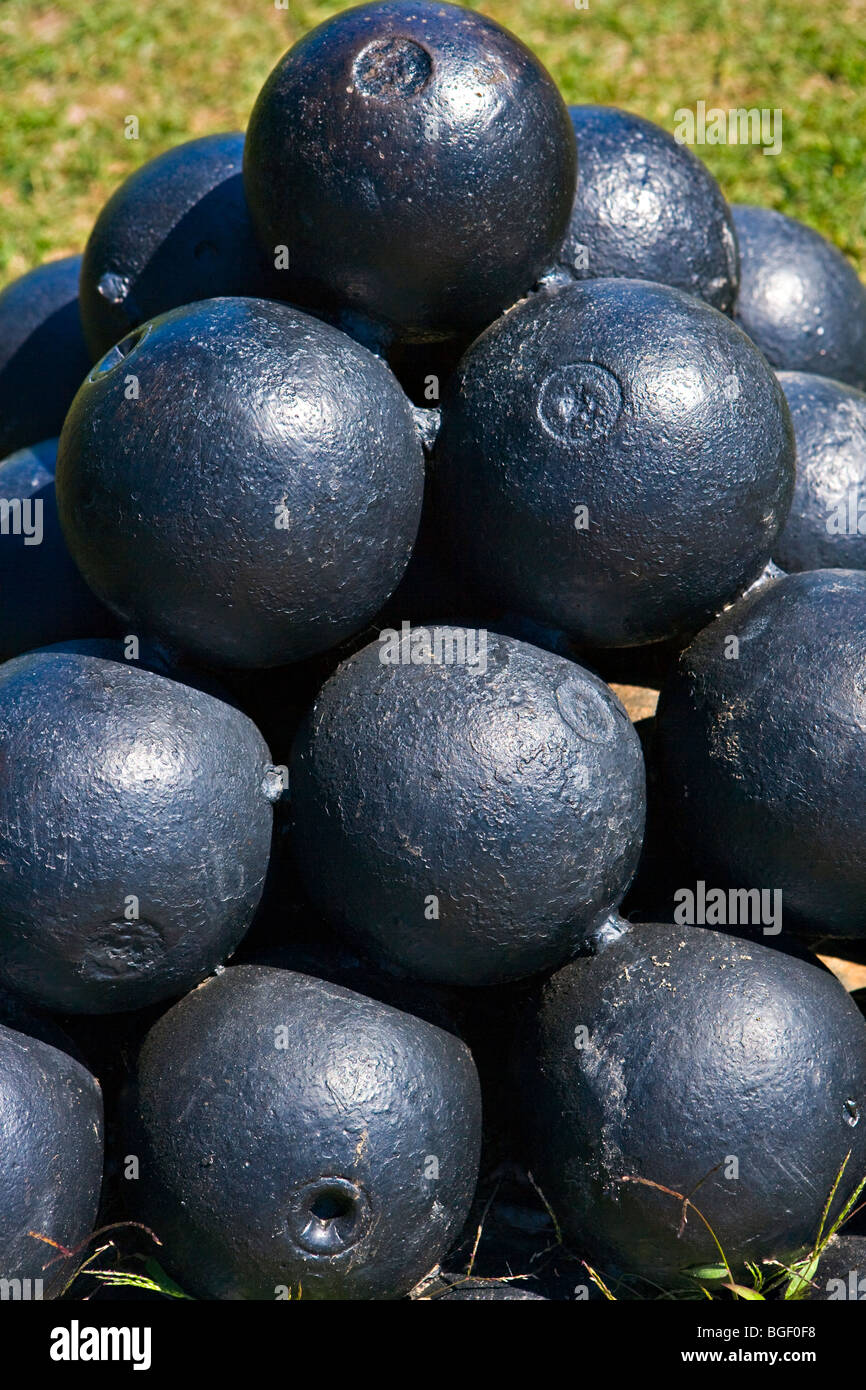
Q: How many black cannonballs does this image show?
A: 15